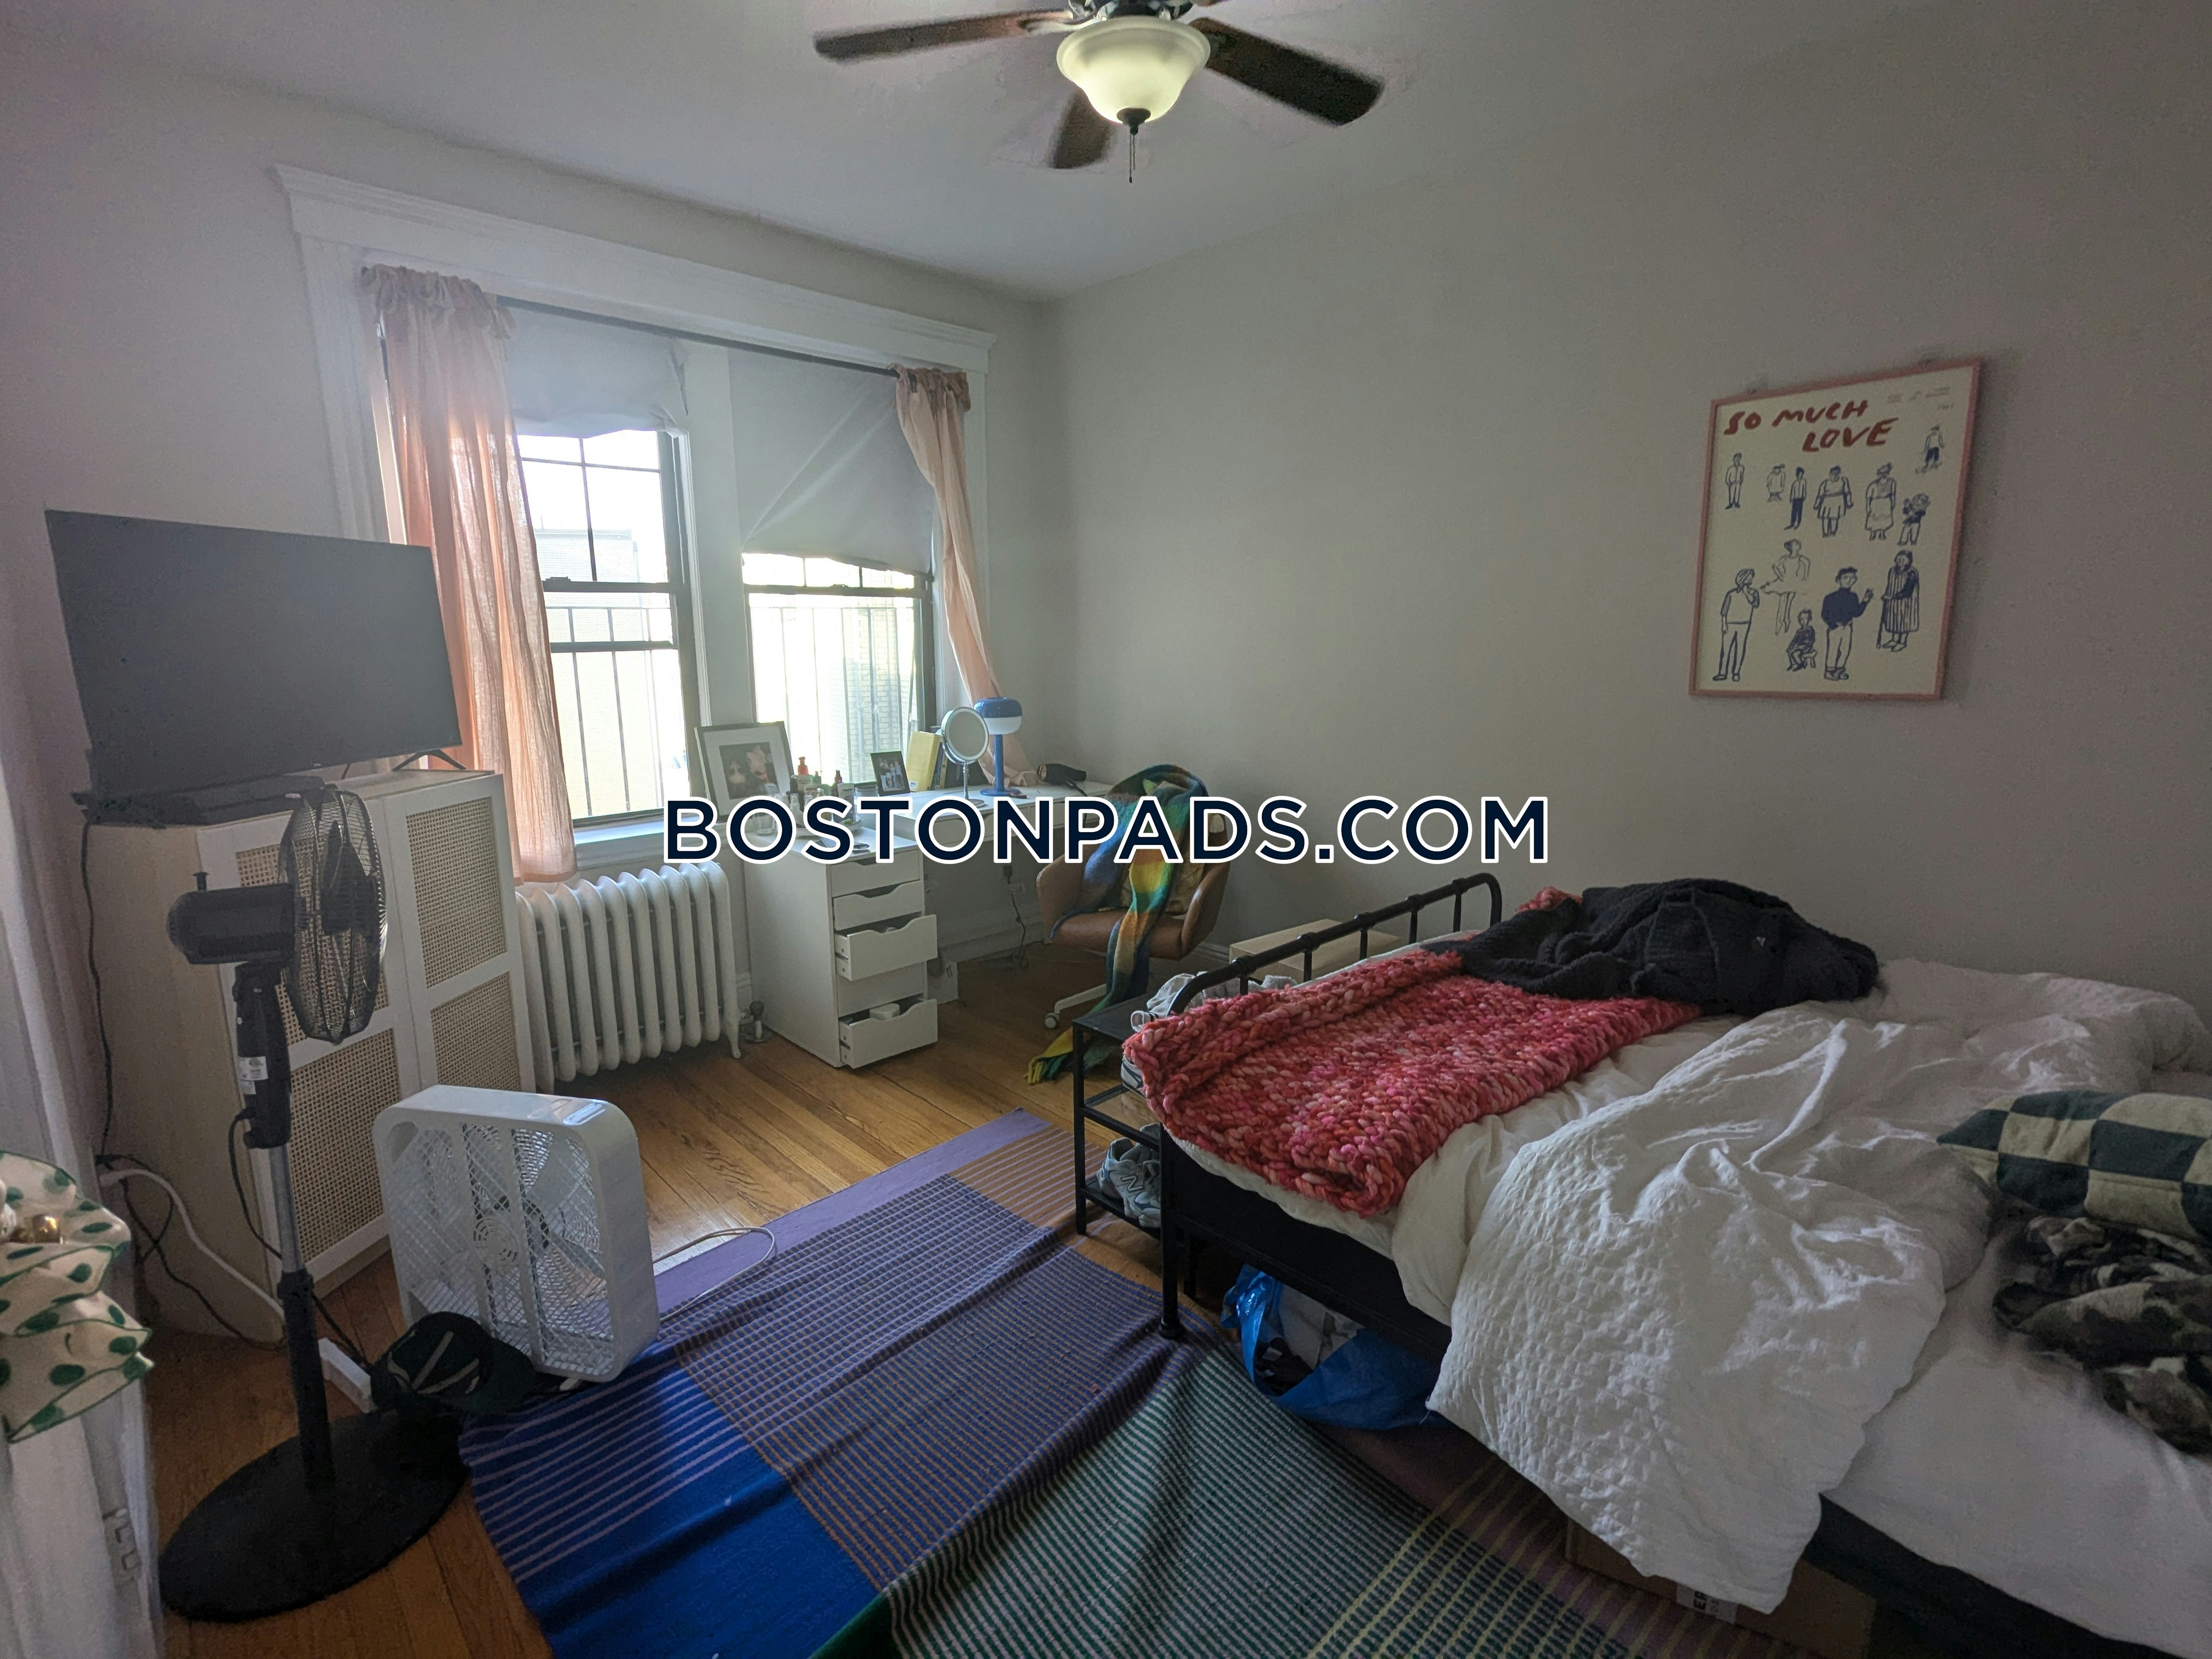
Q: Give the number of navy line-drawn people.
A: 12